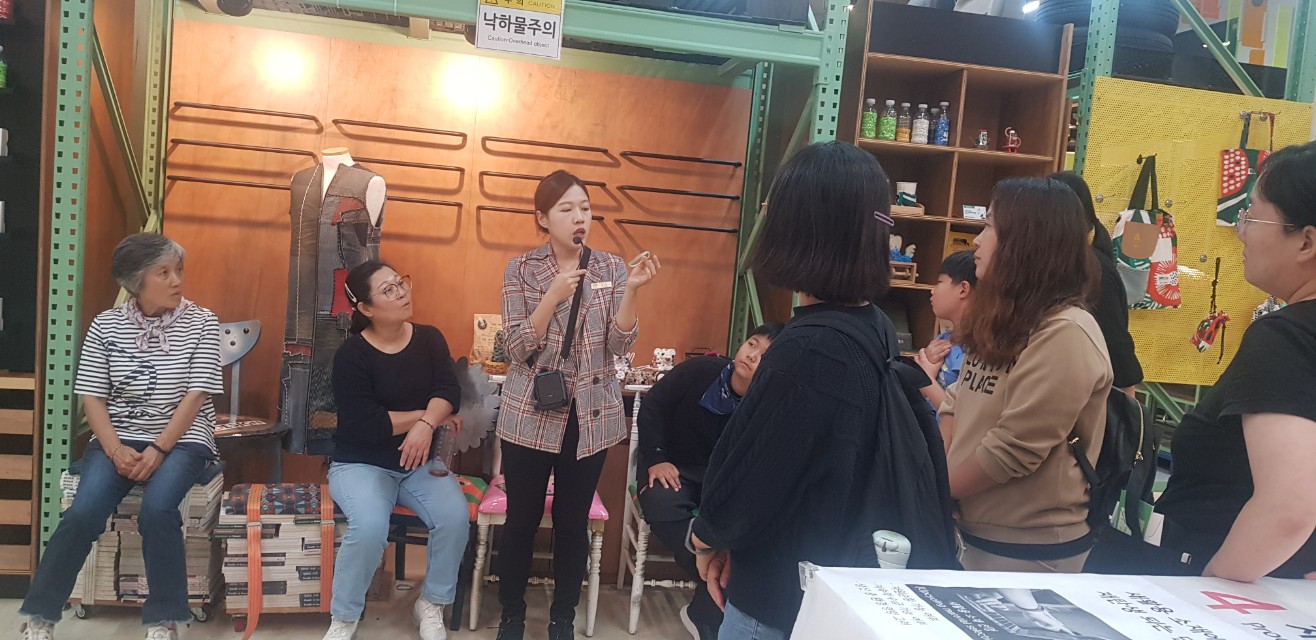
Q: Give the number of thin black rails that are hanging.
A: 12